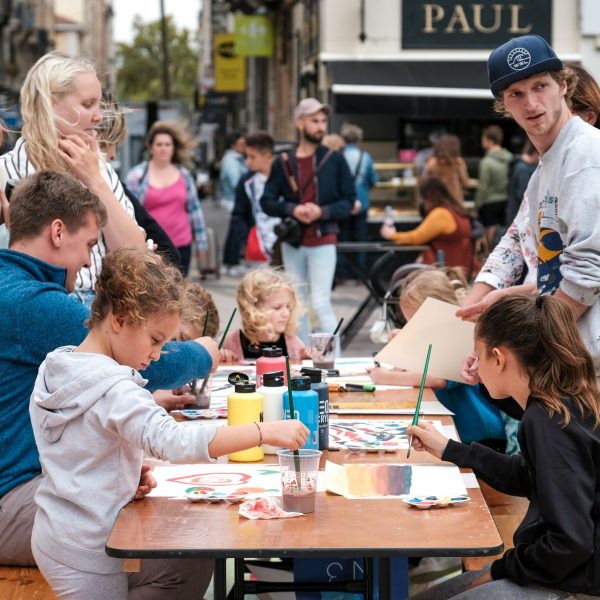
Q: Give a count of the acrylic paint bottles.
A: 5